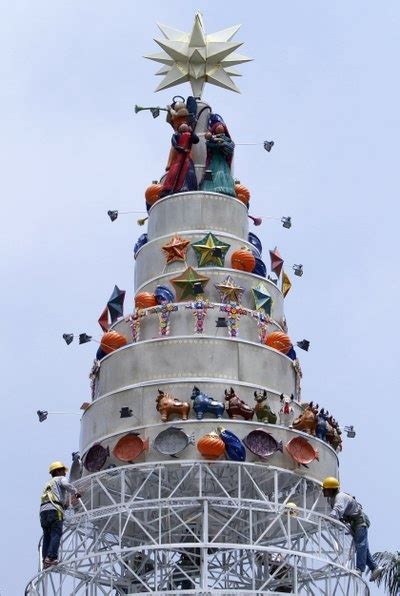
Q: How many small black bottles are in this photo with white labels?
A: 0